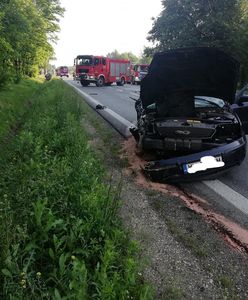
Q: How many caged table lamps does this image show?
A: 0